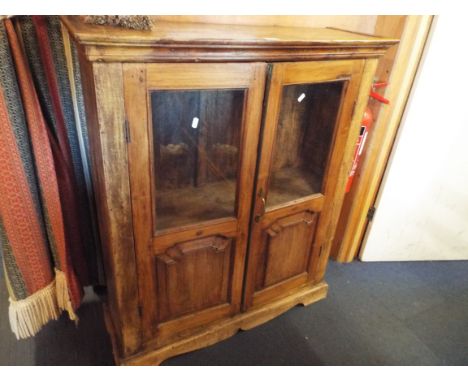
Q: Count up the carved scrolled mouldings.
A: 2